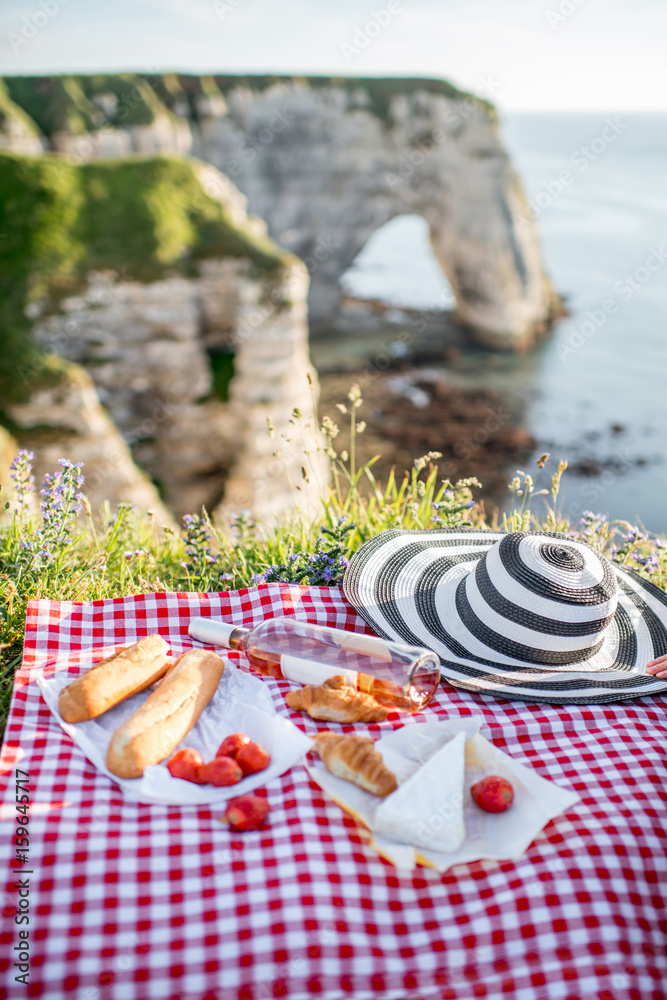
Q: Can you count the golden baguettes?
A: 2